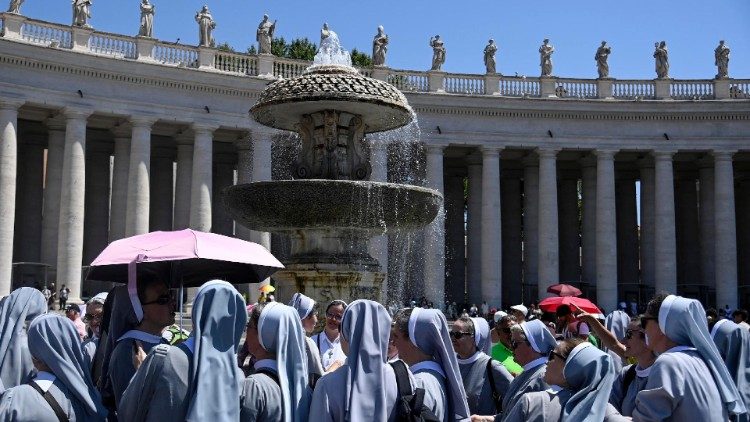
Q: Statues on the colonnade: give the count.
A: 13